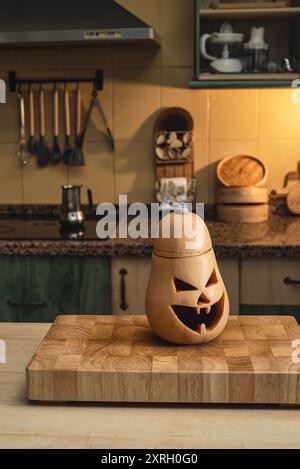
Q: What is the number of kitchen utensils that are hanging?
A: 7